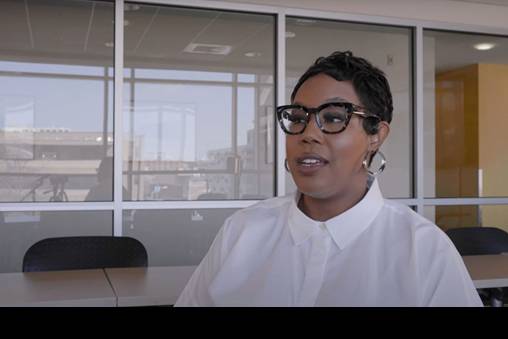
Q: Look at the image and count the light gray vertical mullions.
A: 3